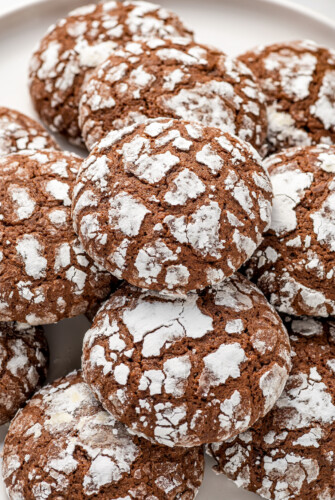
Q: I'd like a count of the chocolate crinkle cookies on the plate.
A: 11